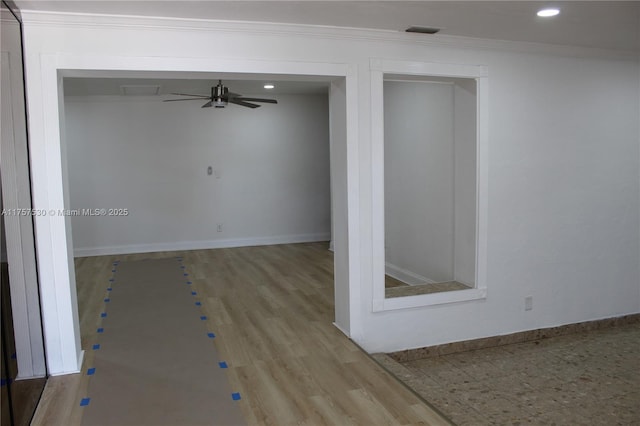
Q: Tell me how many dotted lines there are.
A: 2